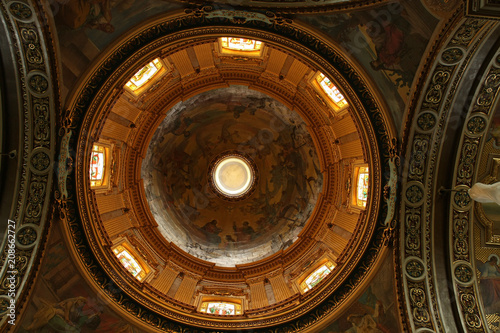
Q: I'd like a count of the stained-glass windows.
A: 8